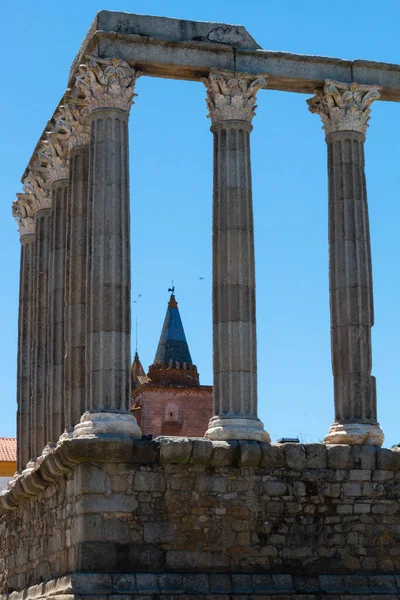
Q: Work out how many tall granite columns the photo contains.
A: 7